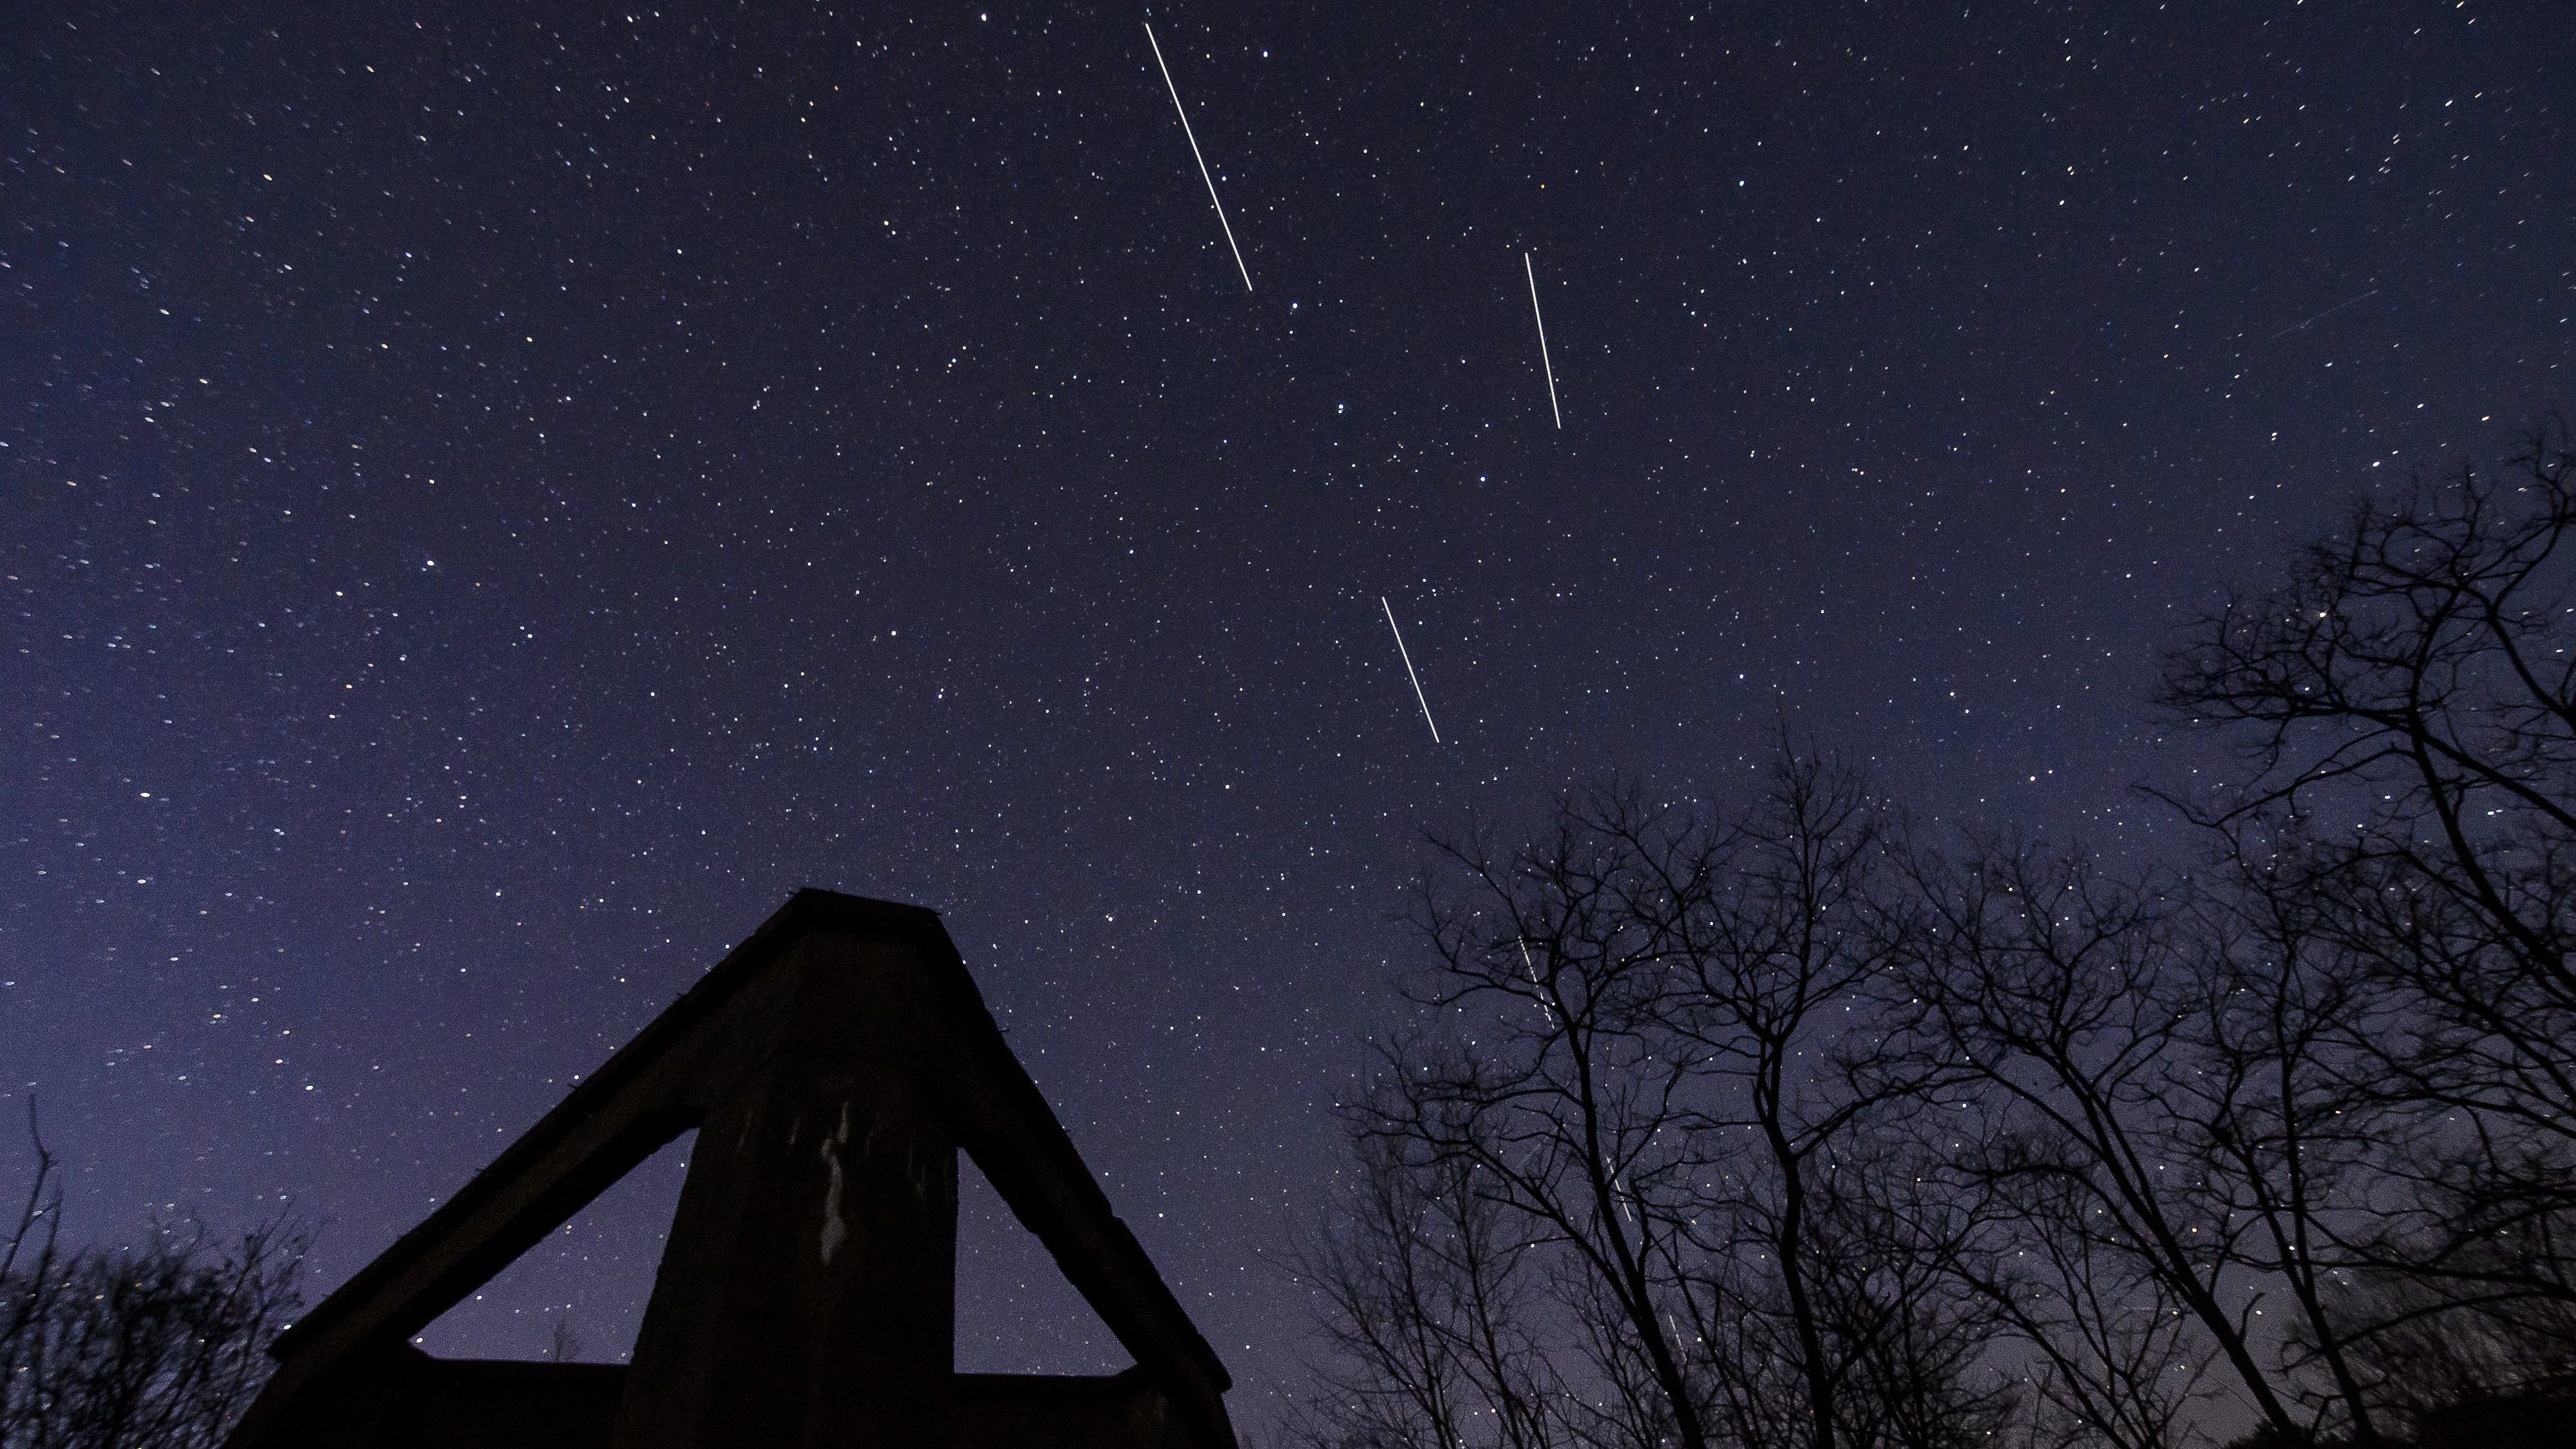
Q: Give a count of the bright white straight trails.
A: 3